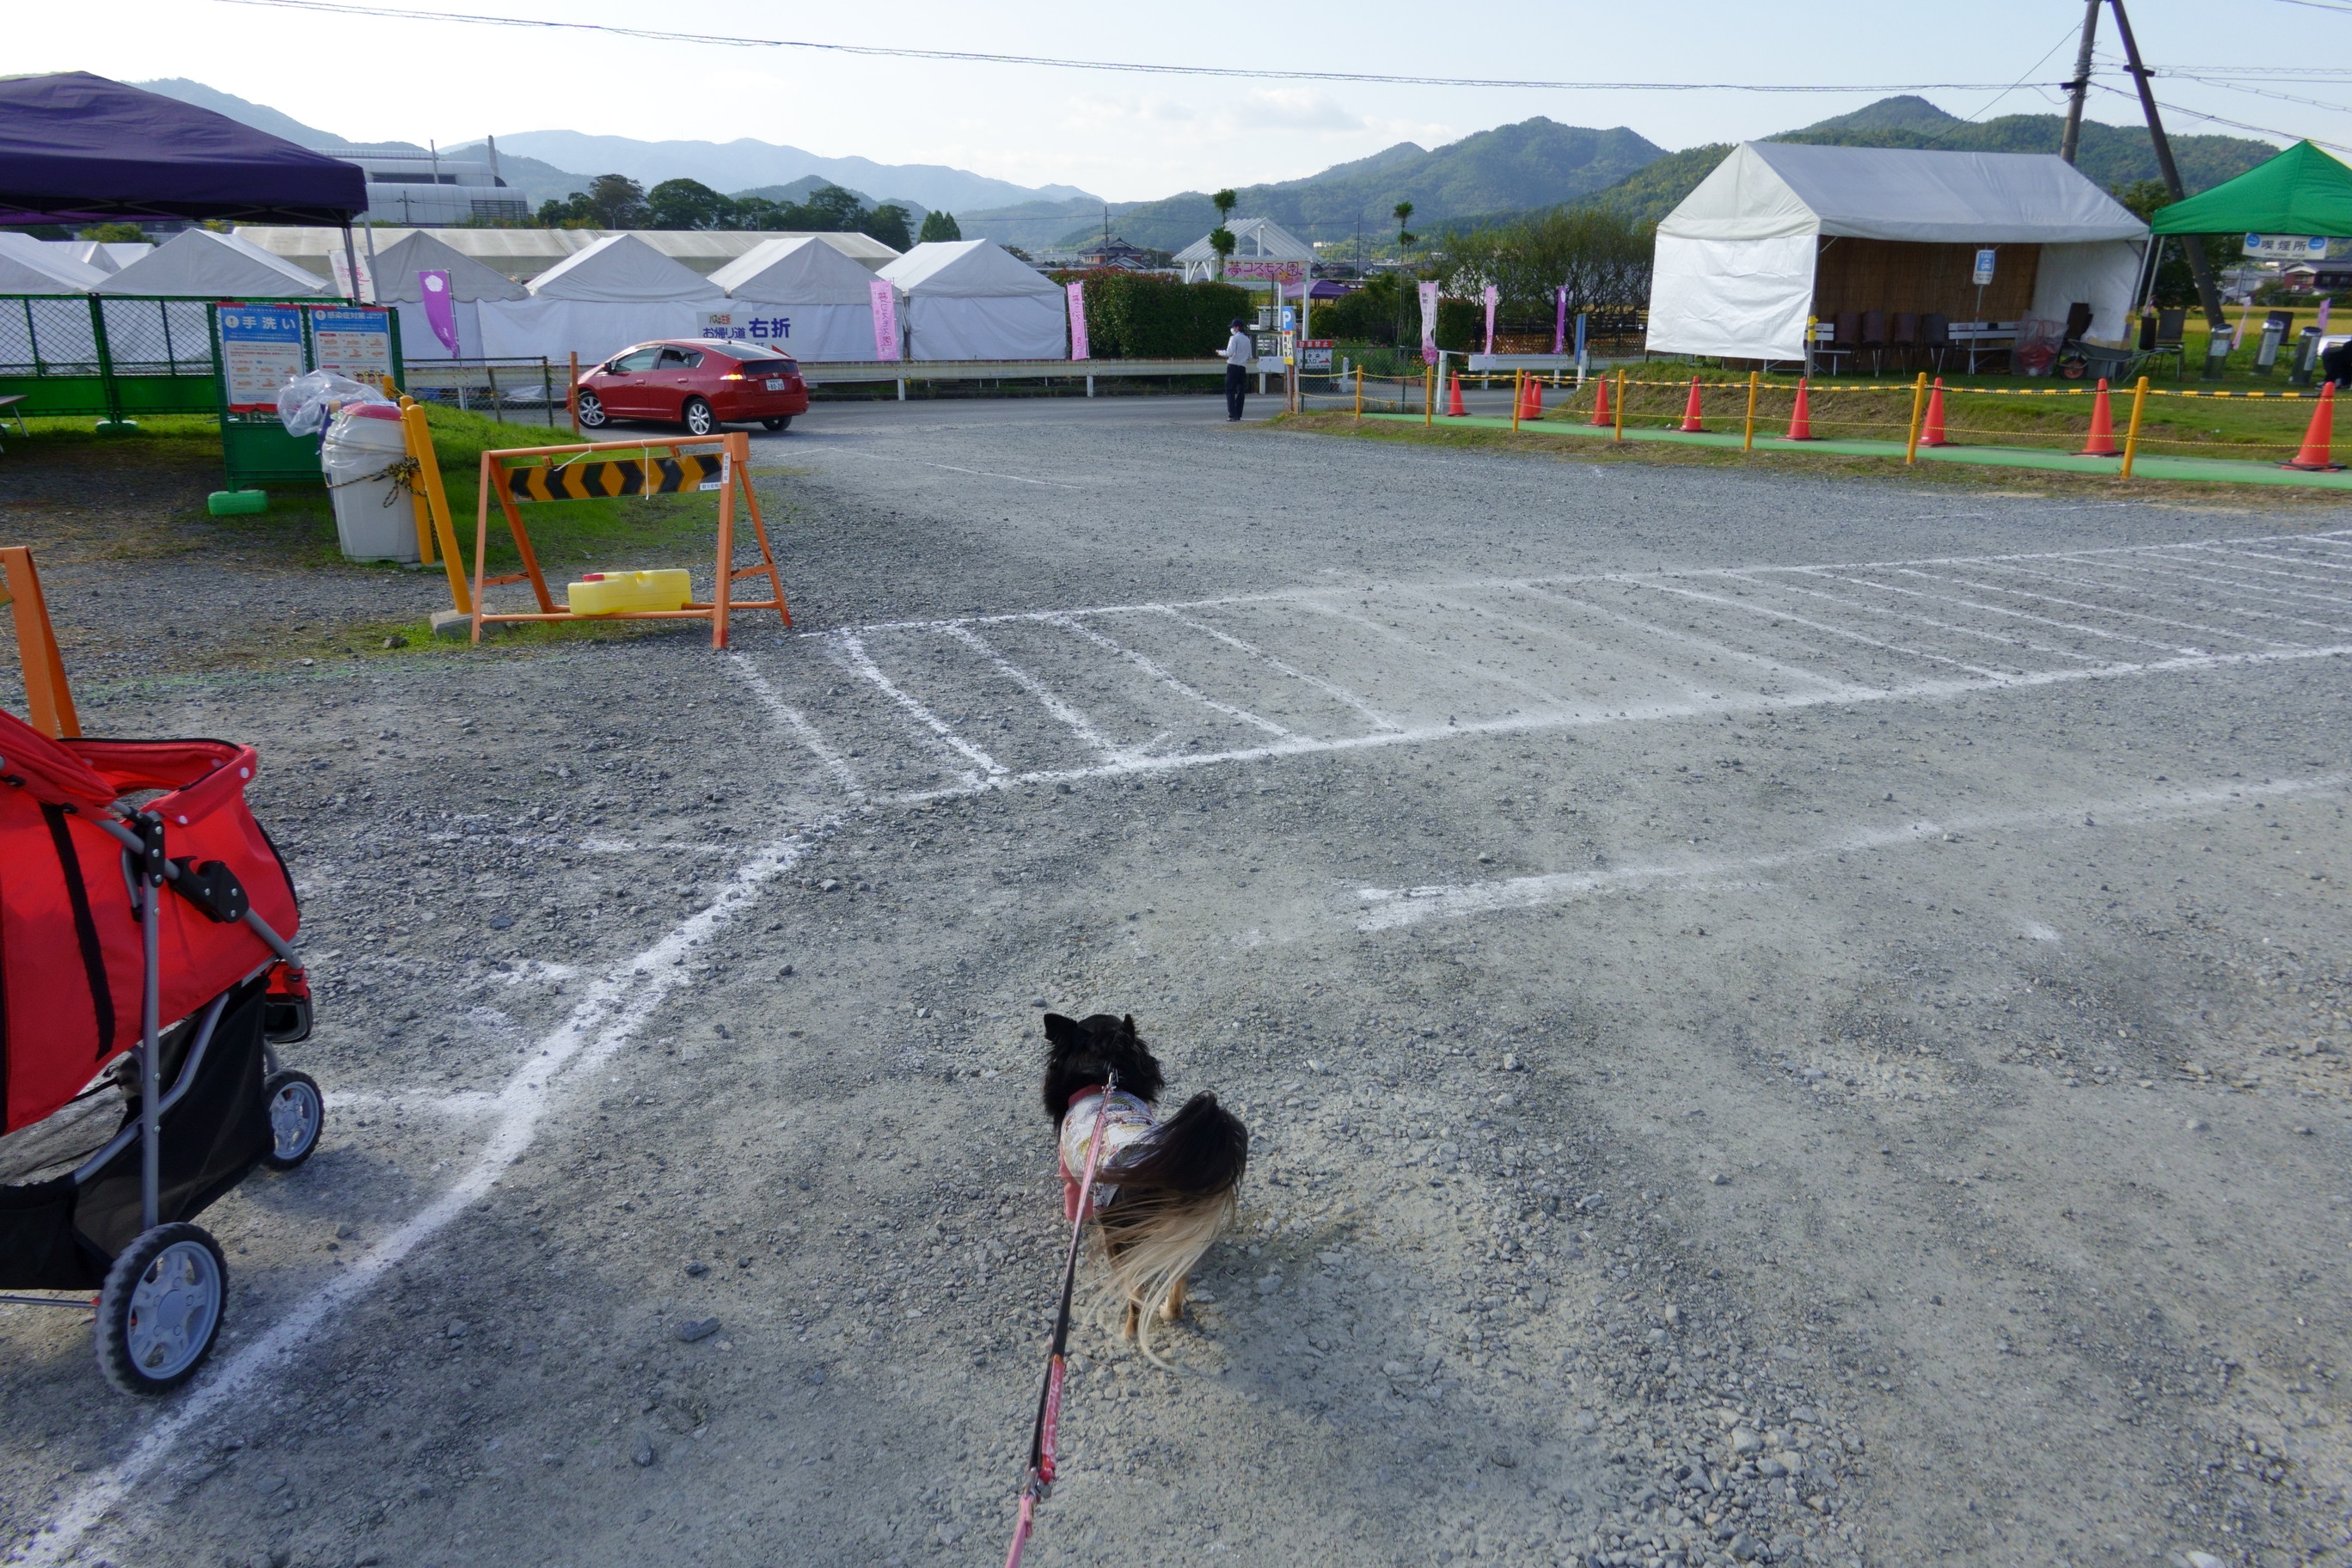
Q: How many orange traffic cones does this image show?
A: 9